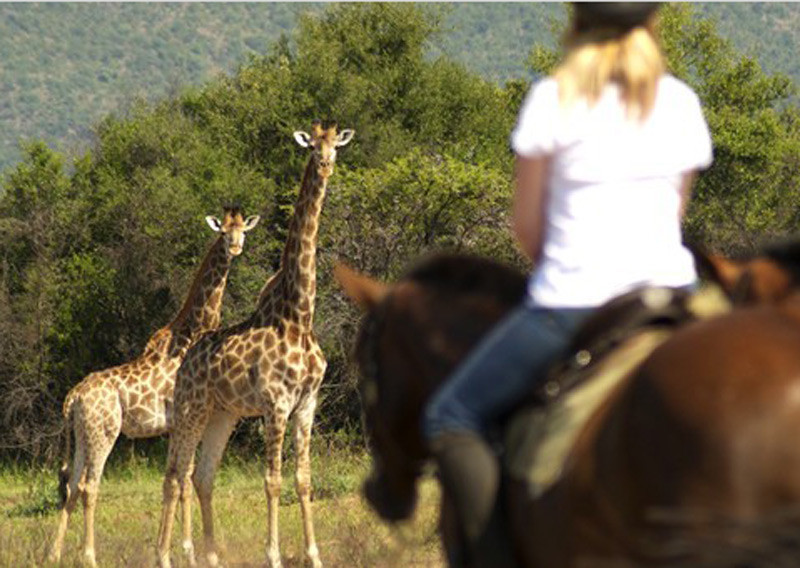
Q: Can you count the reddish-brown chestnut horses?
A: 2